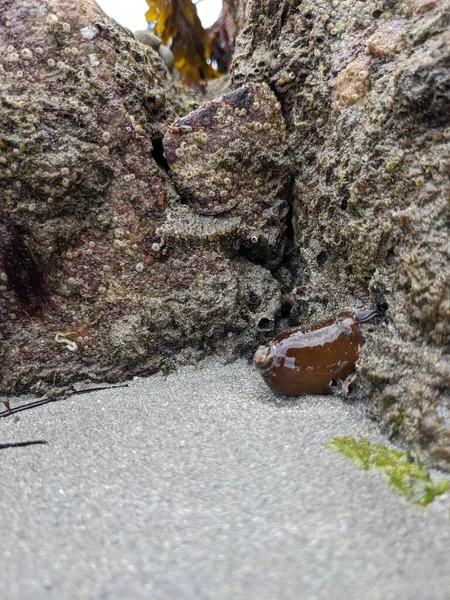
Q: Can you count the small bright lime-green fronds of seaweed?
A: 1